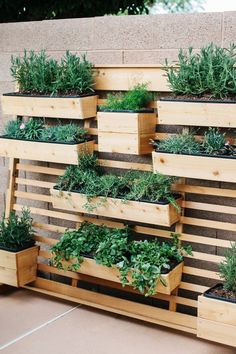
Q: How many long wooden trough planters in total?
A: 6